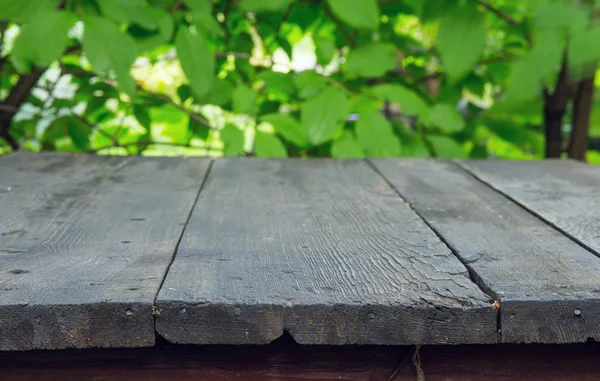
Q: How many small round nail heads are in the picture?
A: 6